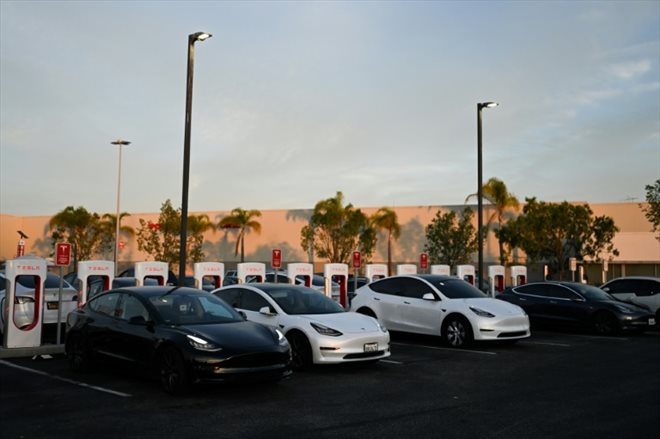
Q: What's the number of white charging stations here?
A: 13